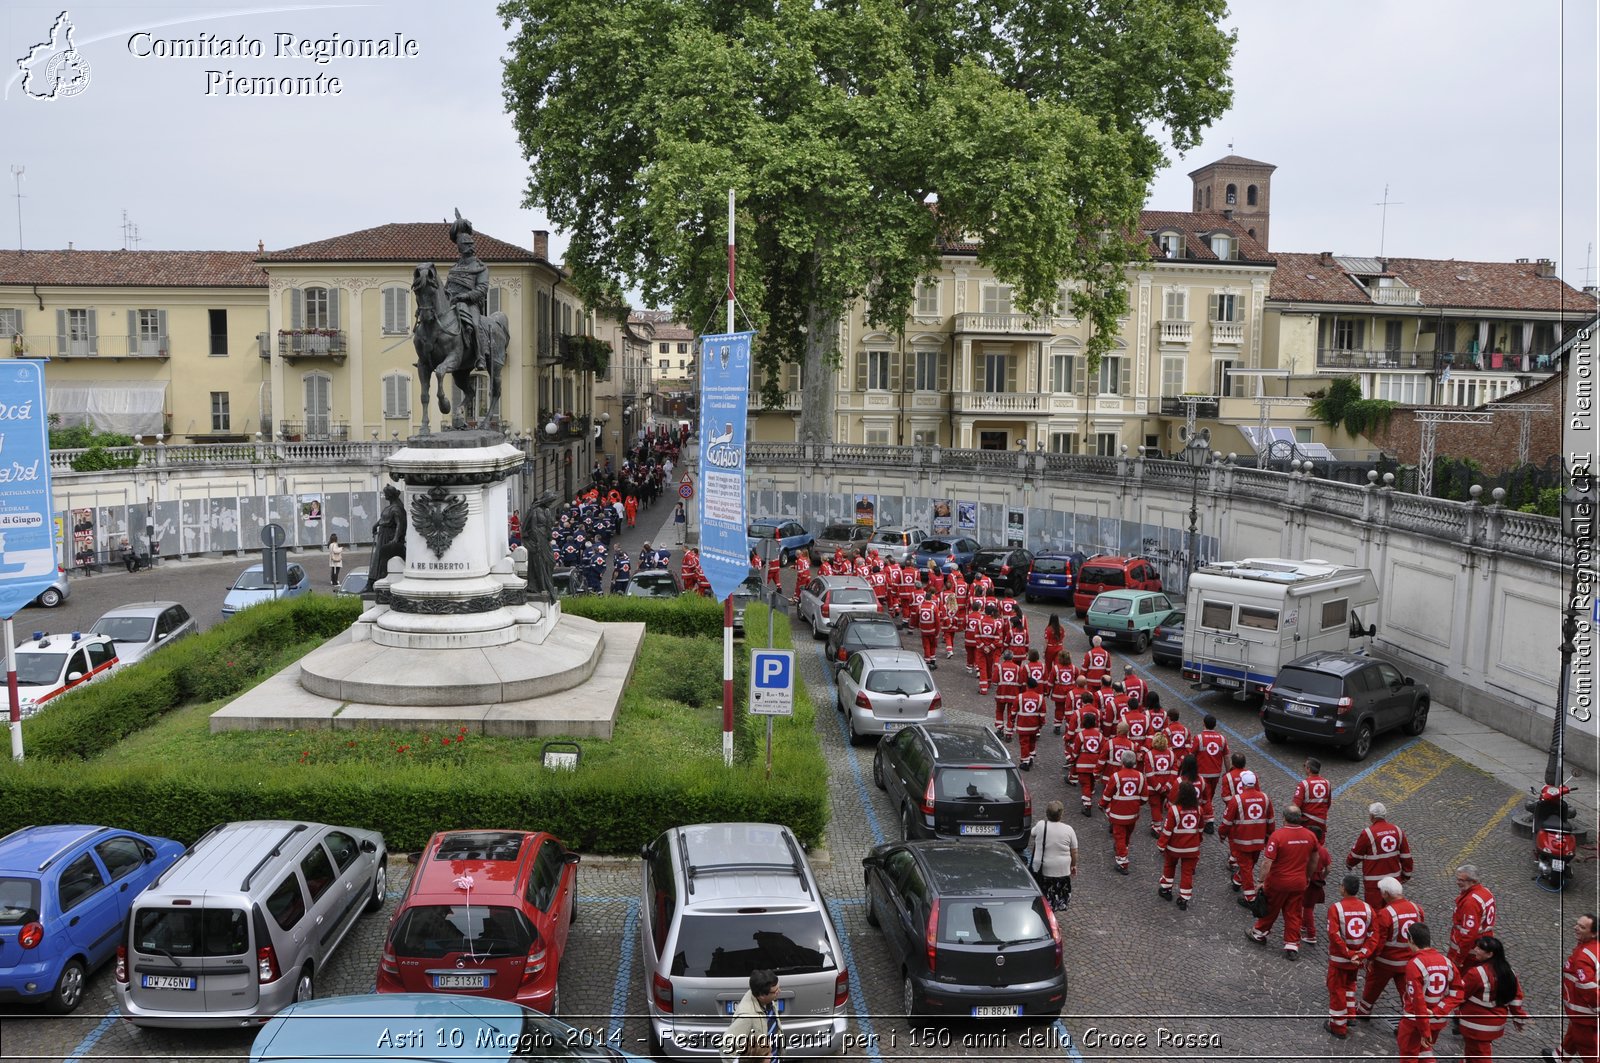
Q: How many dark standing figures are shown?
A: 2